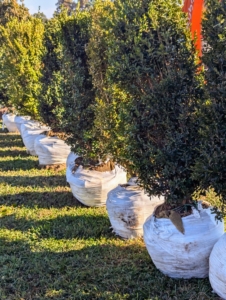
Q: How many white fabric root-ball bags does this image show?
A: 8